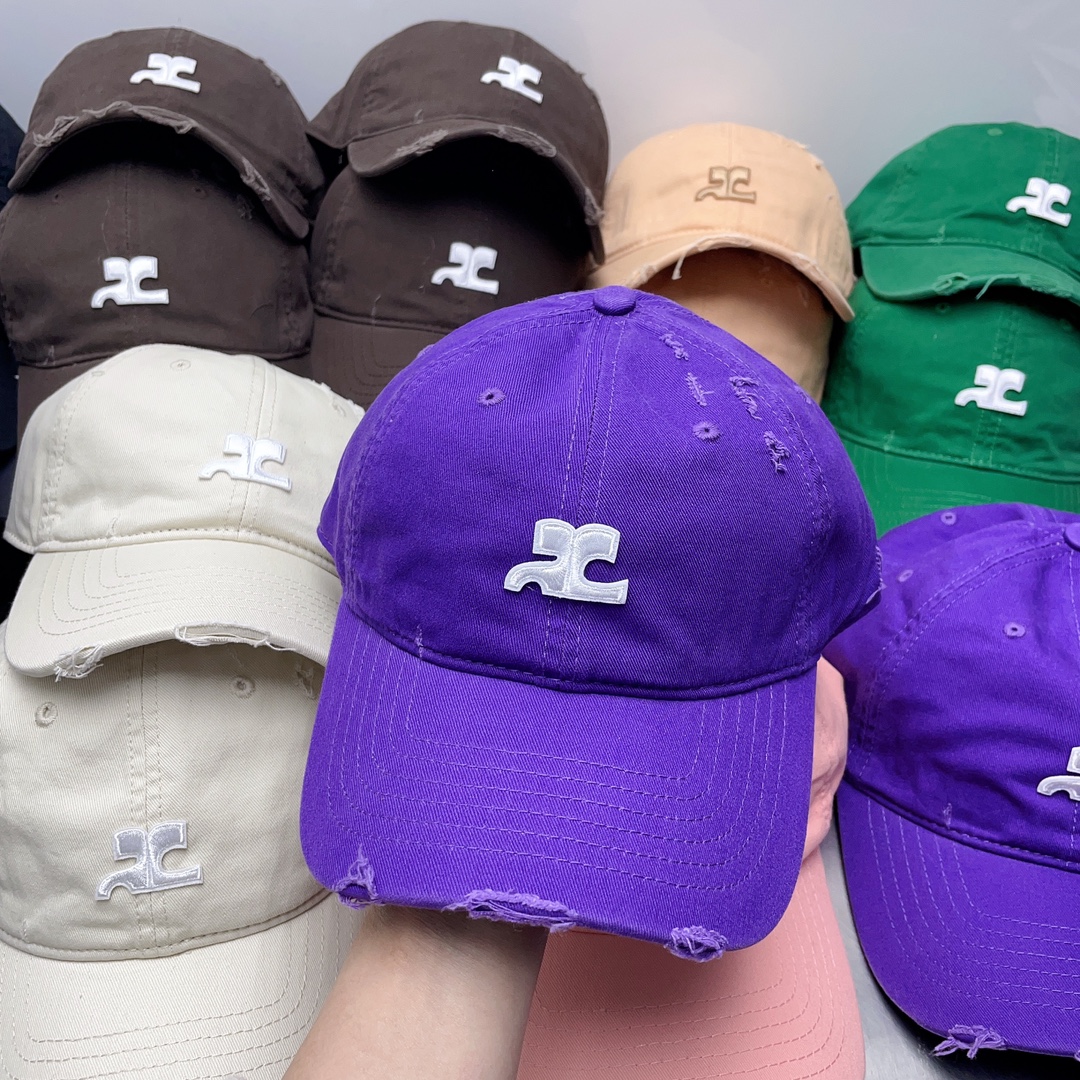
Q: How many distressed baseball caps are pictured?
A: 13